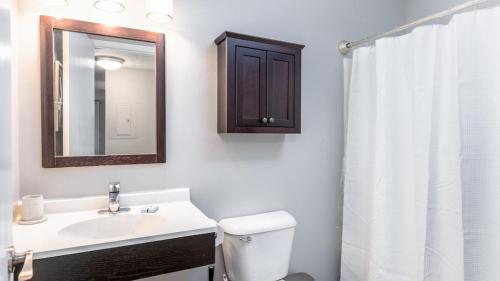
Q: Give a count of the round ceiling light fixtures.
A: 1